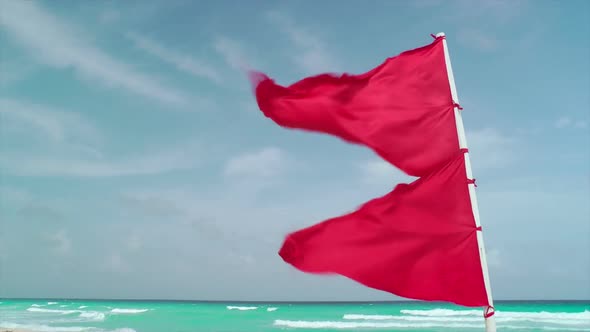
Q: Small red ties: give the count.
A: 6